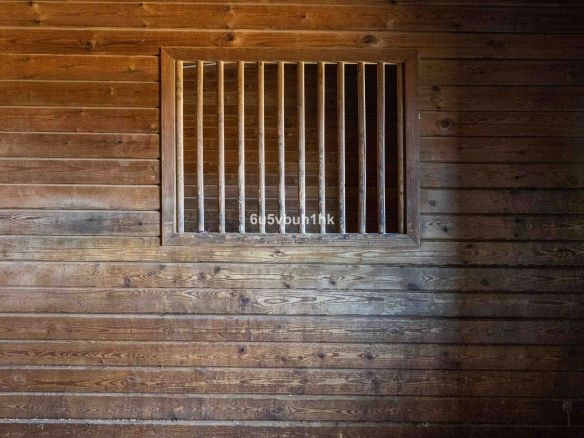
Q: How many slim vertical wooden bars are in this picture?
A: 12